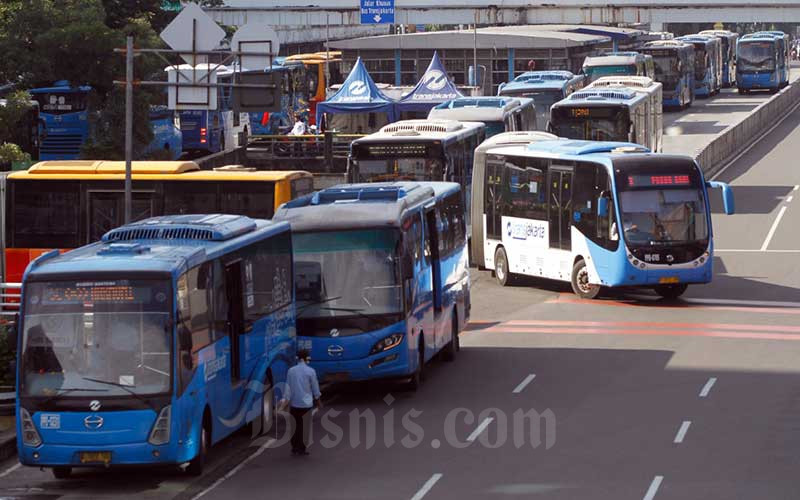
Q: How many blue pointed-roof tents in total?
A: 2